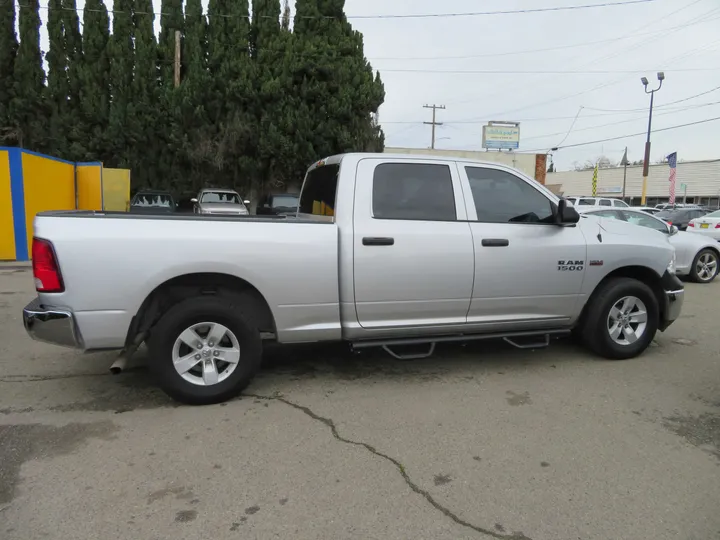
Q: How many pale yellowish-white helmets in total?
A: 0